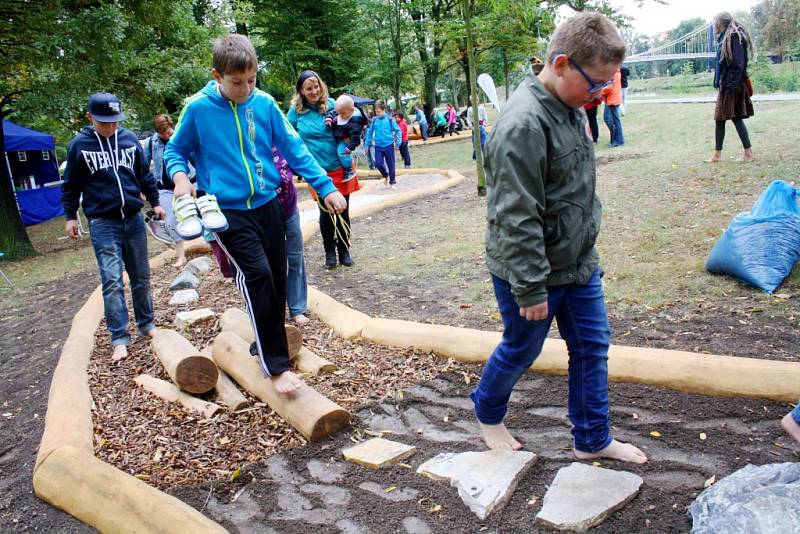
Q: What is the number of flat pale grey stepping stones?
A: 3